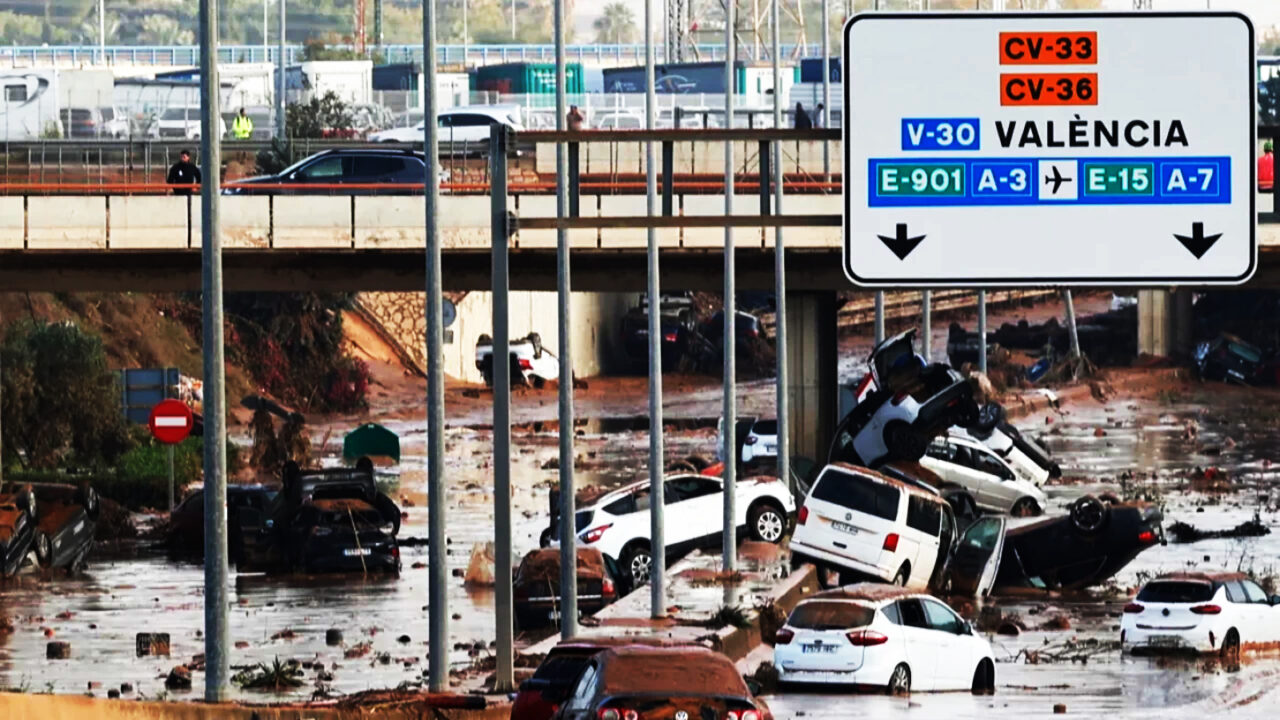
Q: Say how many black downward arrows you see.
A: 2